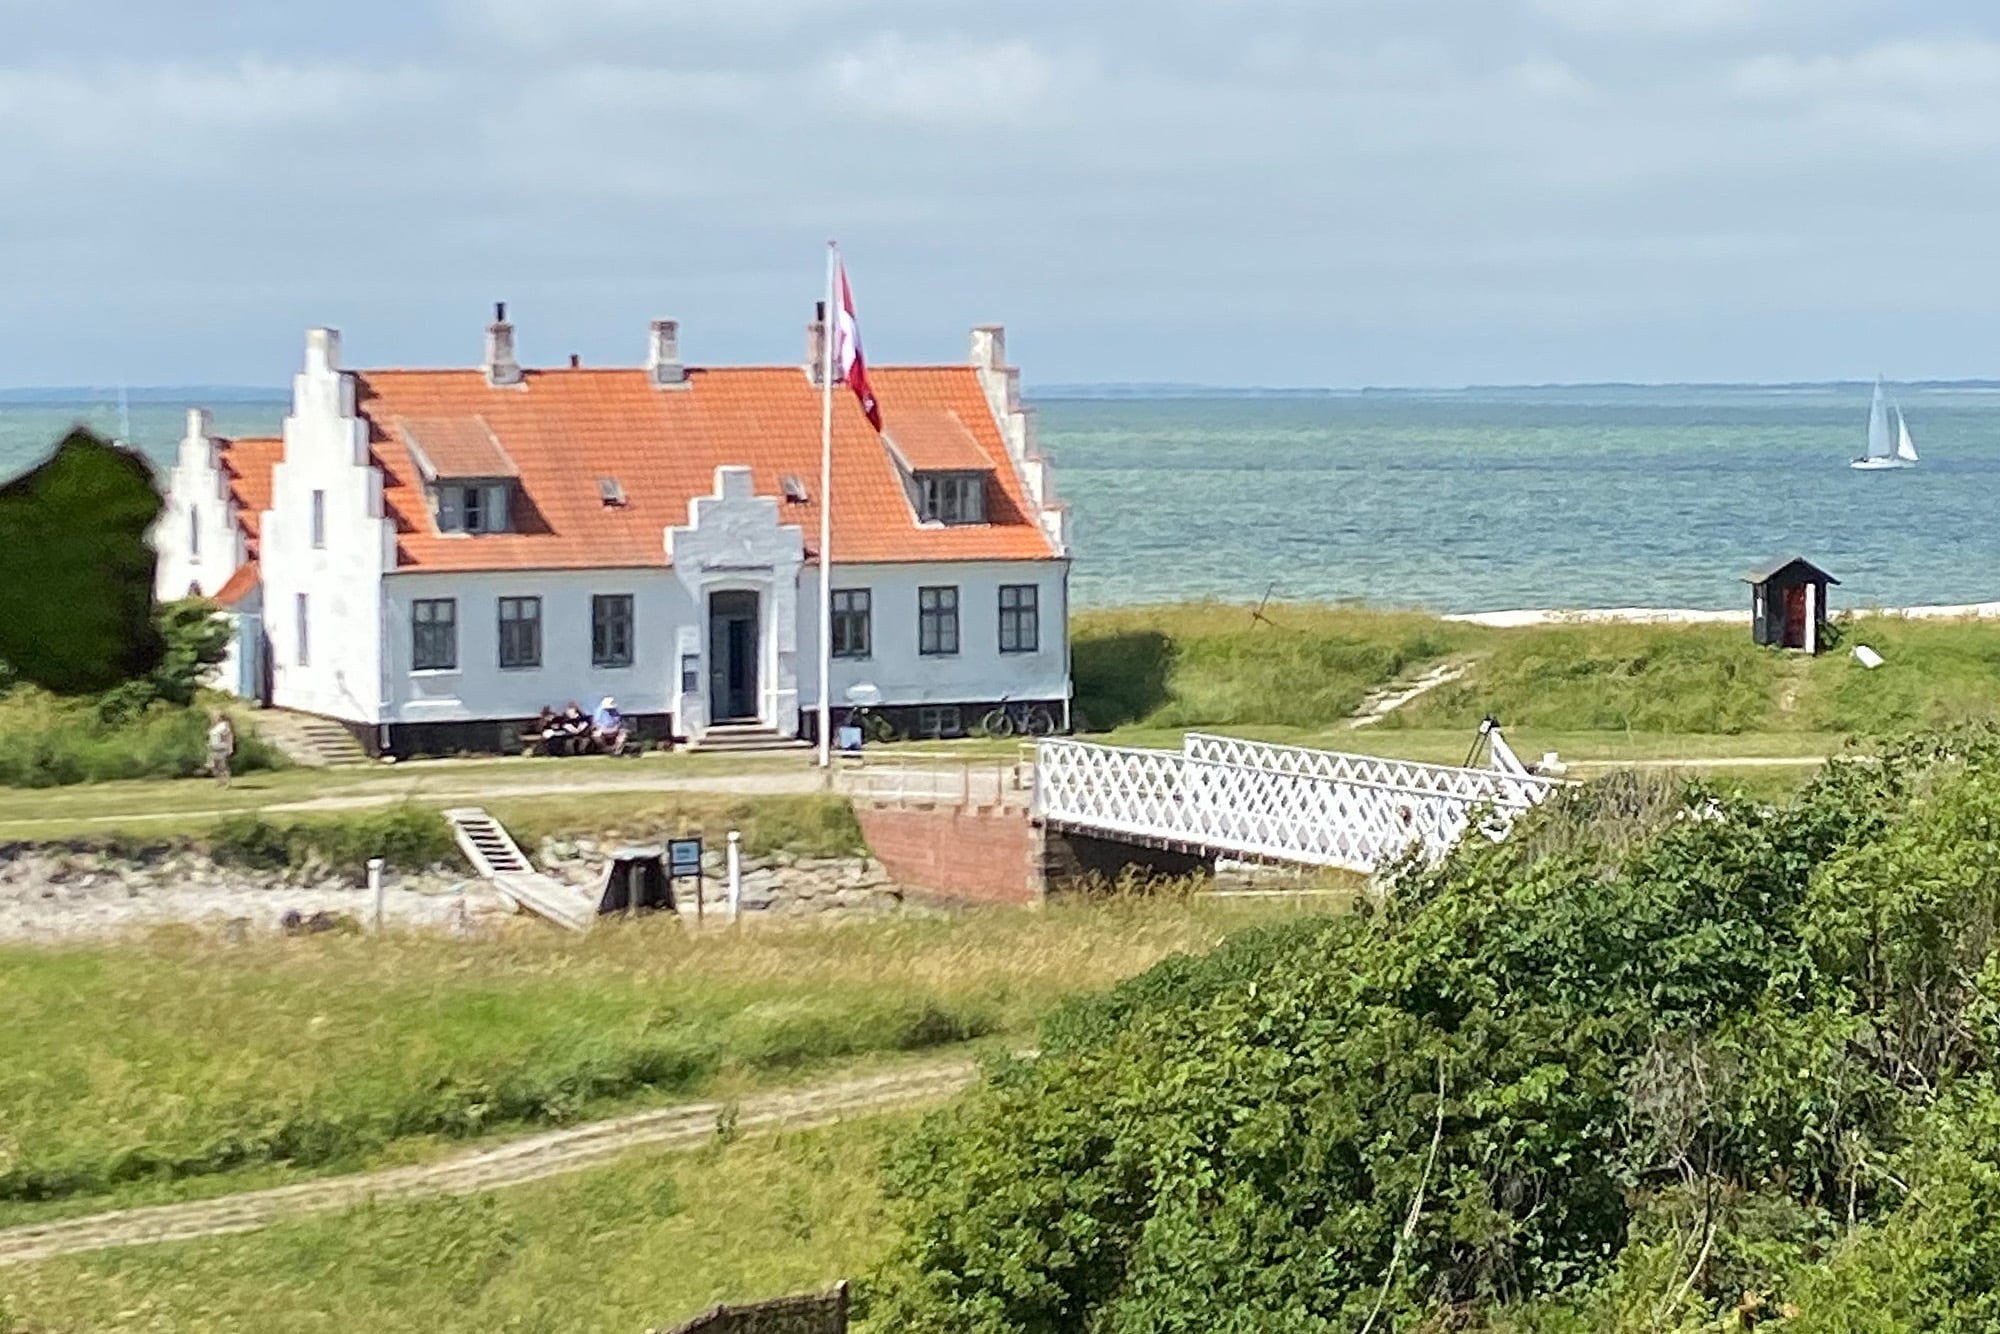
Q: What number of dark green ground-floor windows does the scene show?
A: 6